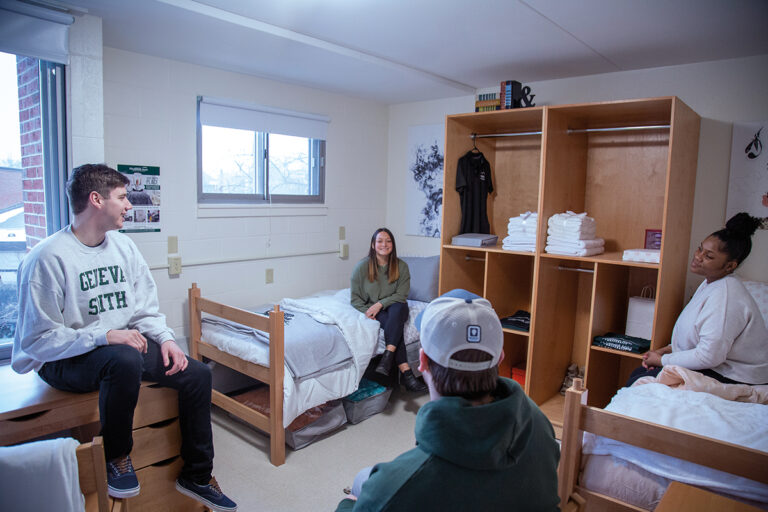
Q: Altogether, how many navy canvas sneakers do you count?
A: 2